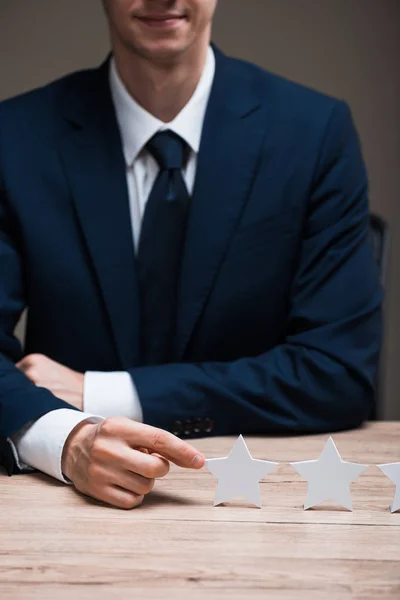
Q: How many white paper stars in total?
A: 3